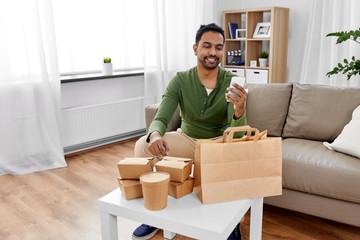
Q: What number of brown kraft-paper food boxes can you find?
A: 4